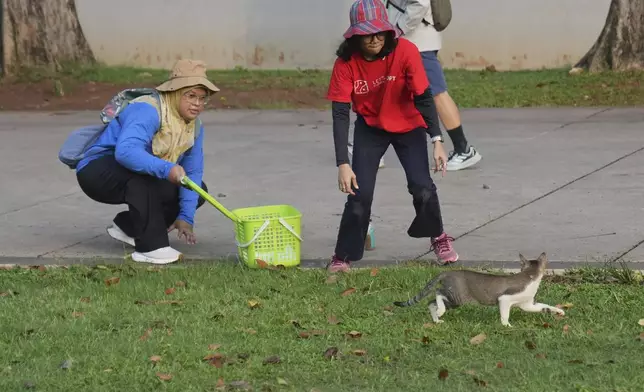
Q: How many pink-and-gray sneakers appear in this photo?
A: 2